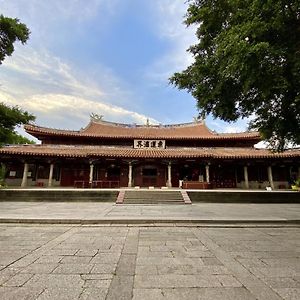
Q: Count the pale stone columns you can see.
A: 8